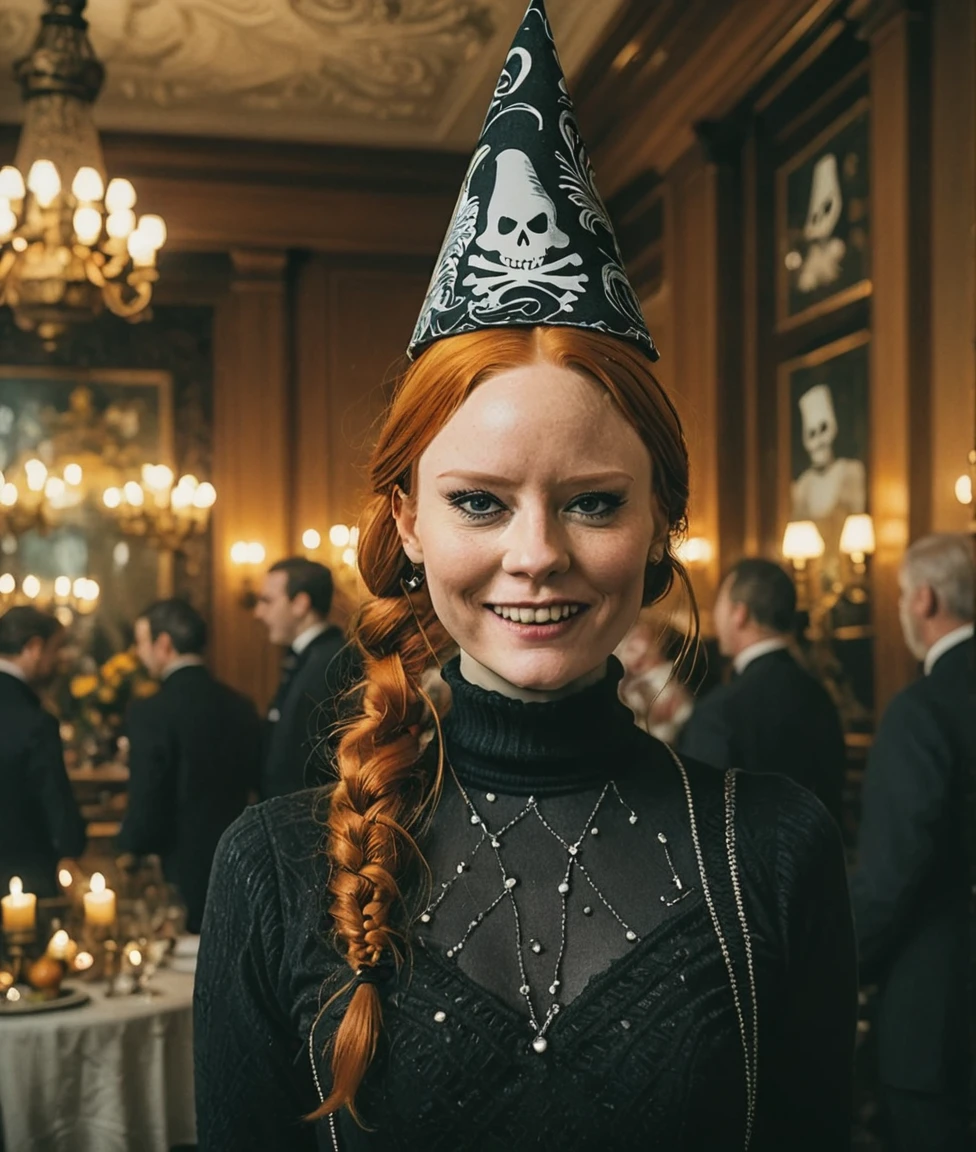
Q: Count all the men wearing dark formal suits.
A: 5